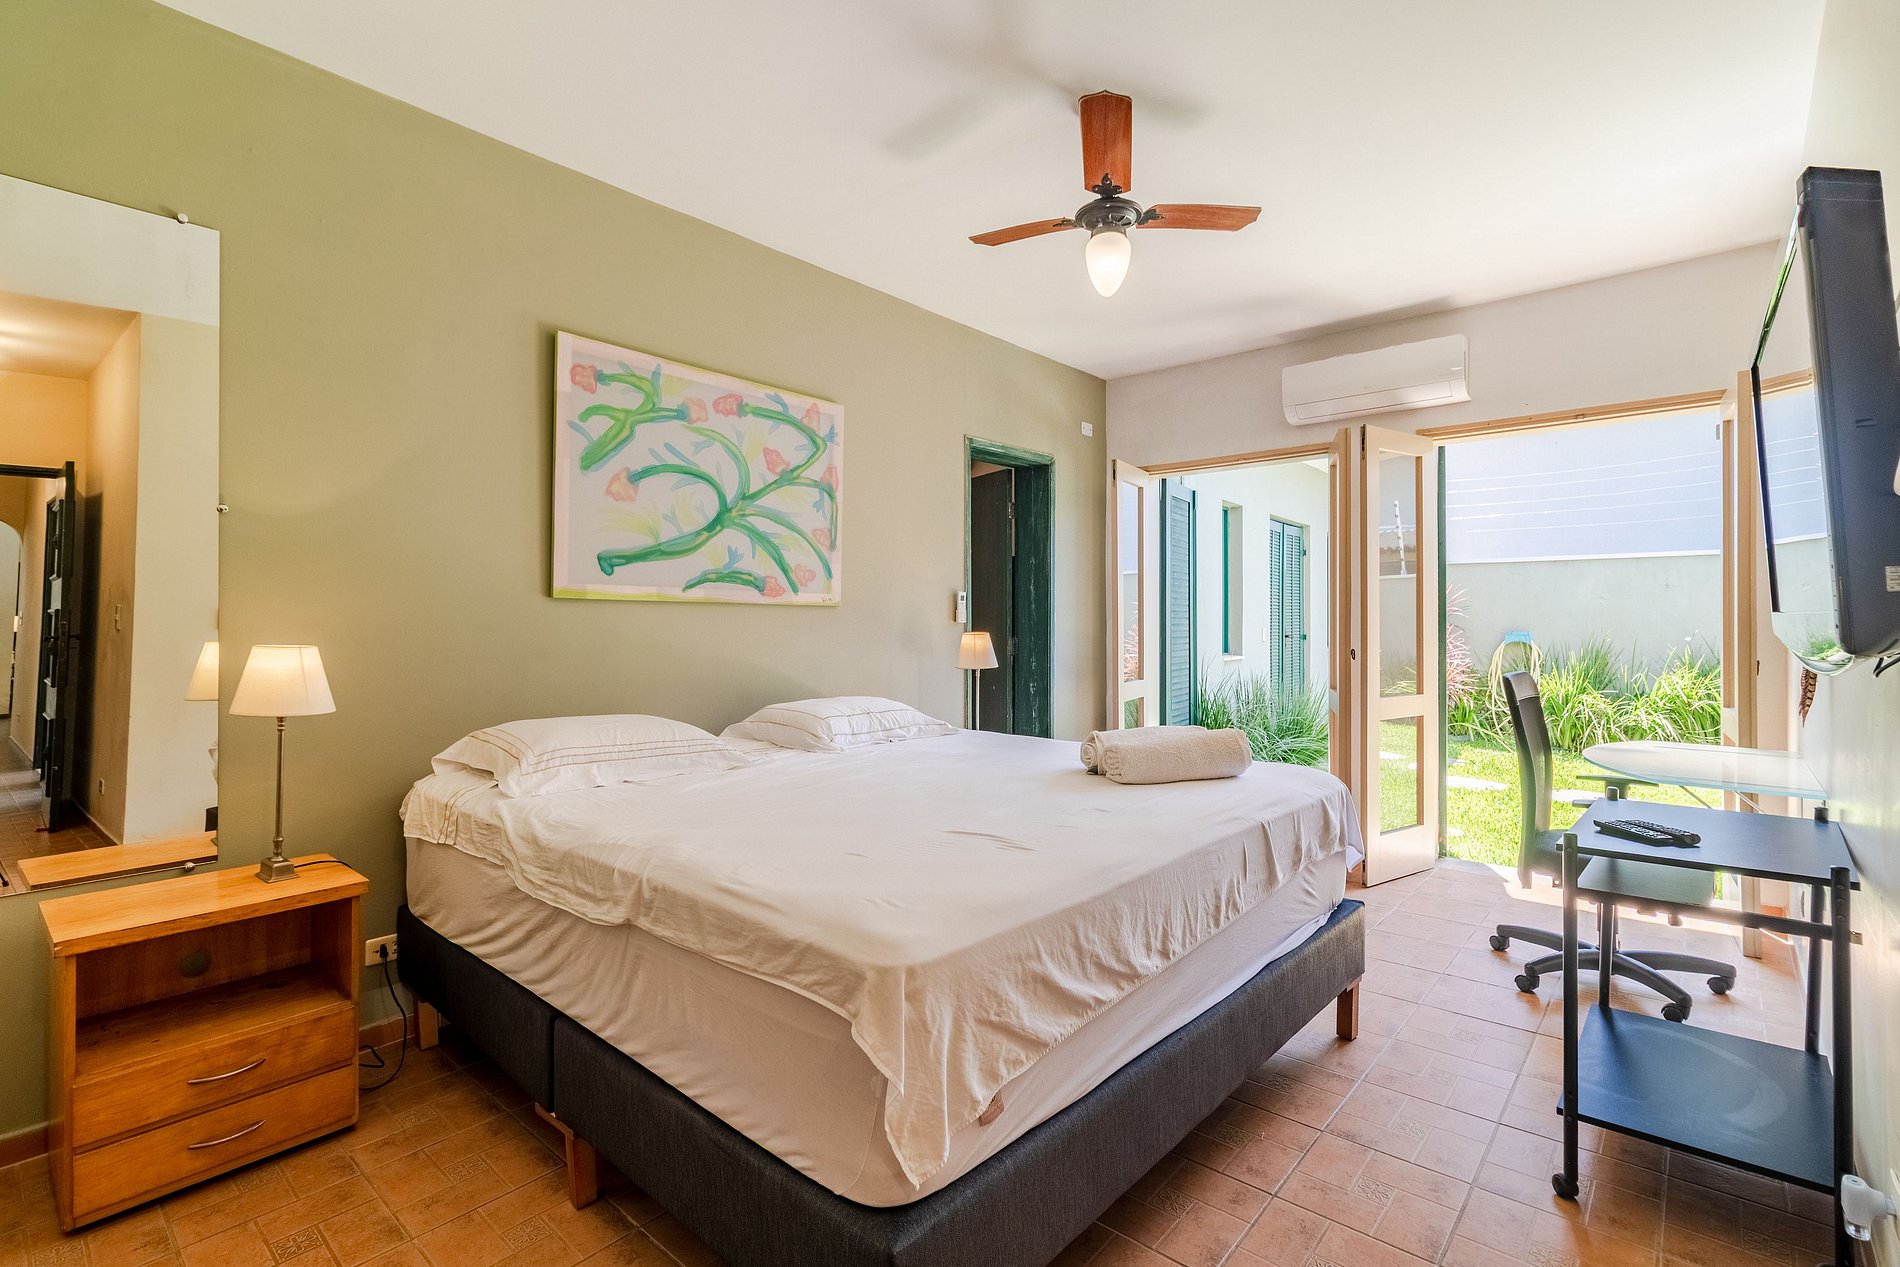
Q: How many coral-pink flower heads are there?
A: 10